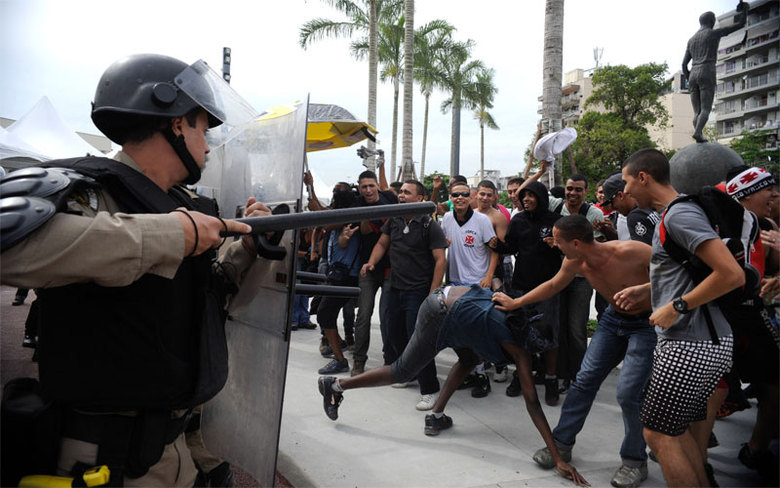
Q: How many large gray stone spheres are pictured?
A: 1